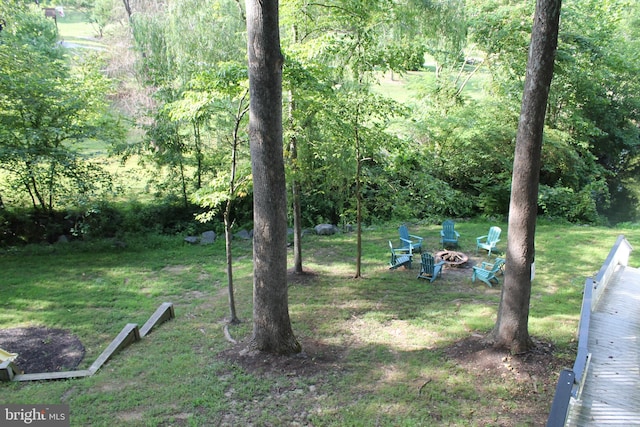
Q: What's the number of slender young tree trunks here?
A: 3